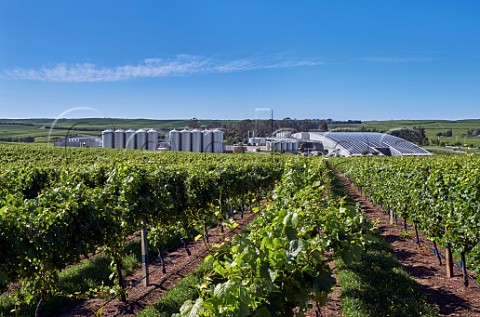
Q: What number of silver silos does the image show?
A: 10